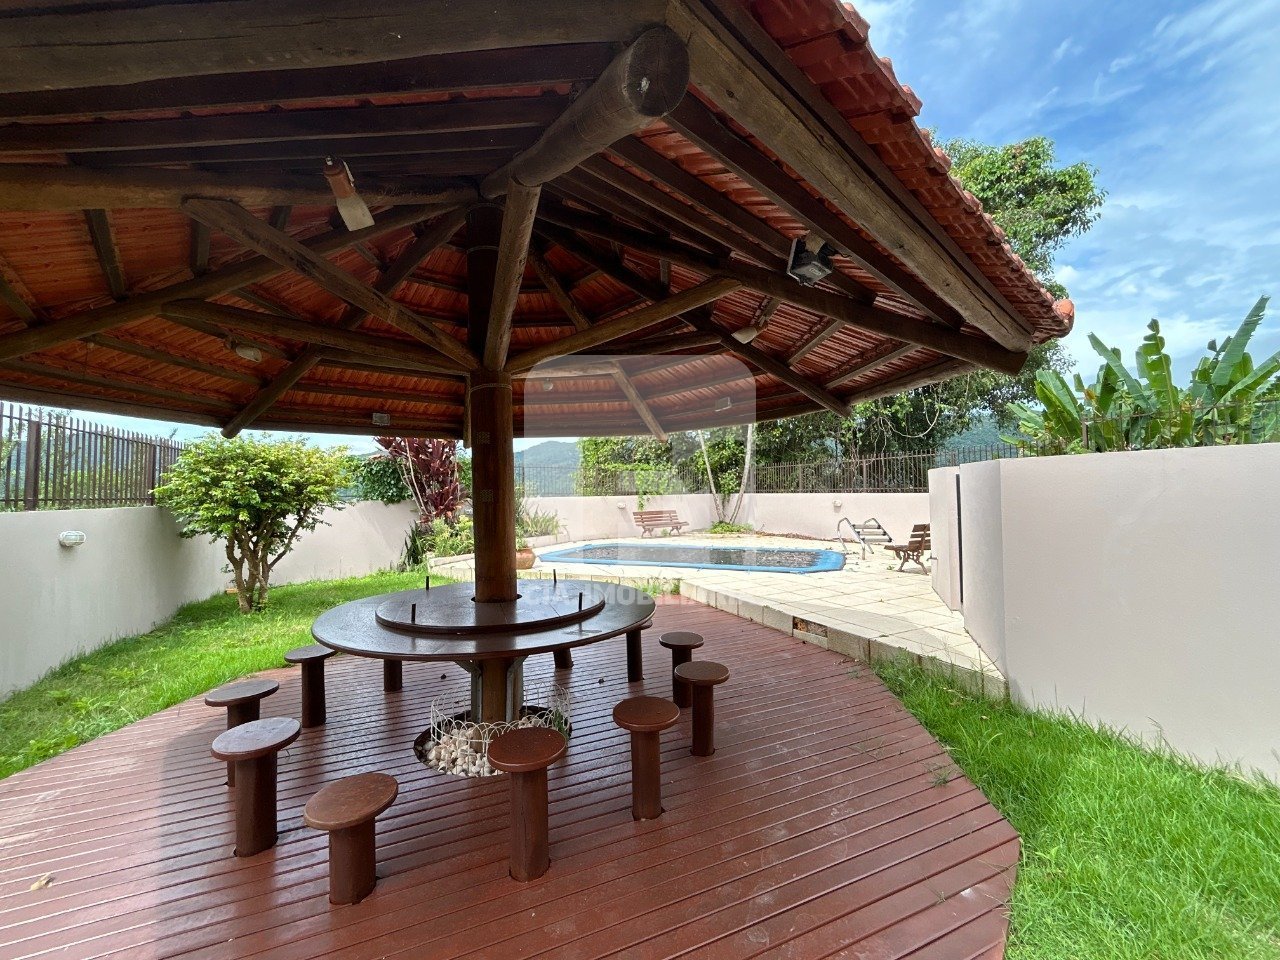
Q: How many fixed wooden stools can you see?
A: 11